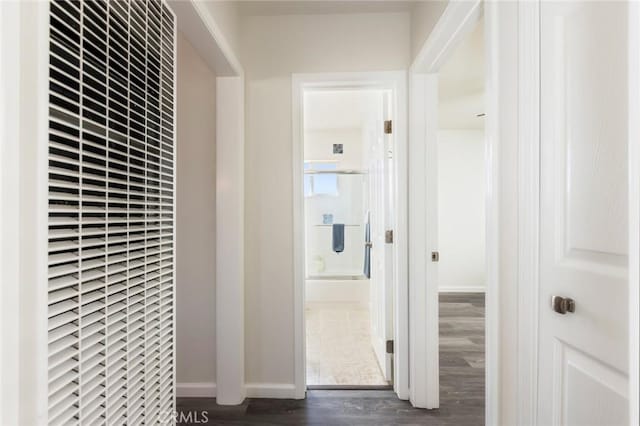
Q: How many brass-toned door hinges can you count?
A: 3